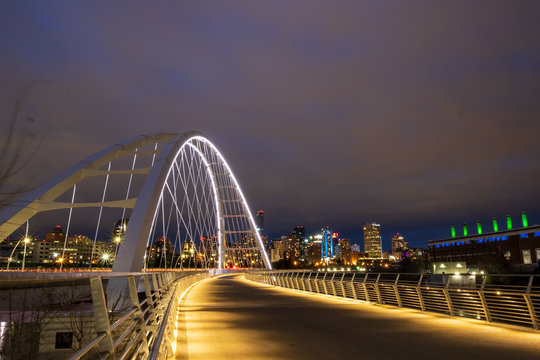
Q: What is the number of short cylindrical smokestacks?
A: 6